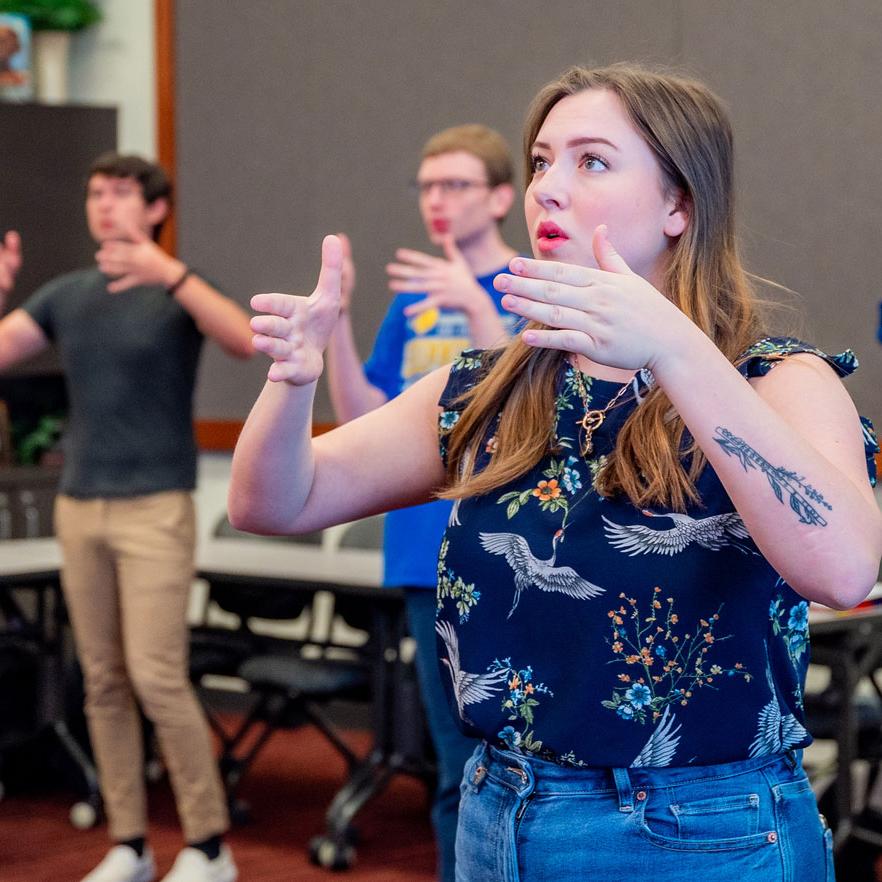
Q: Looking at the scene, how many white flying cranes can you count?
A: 5